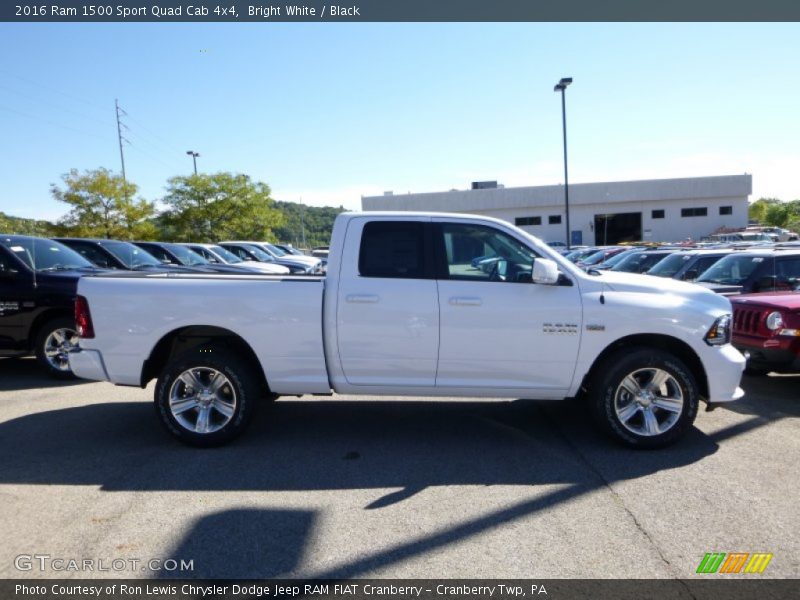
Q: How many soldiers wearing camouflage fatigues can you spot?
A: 0